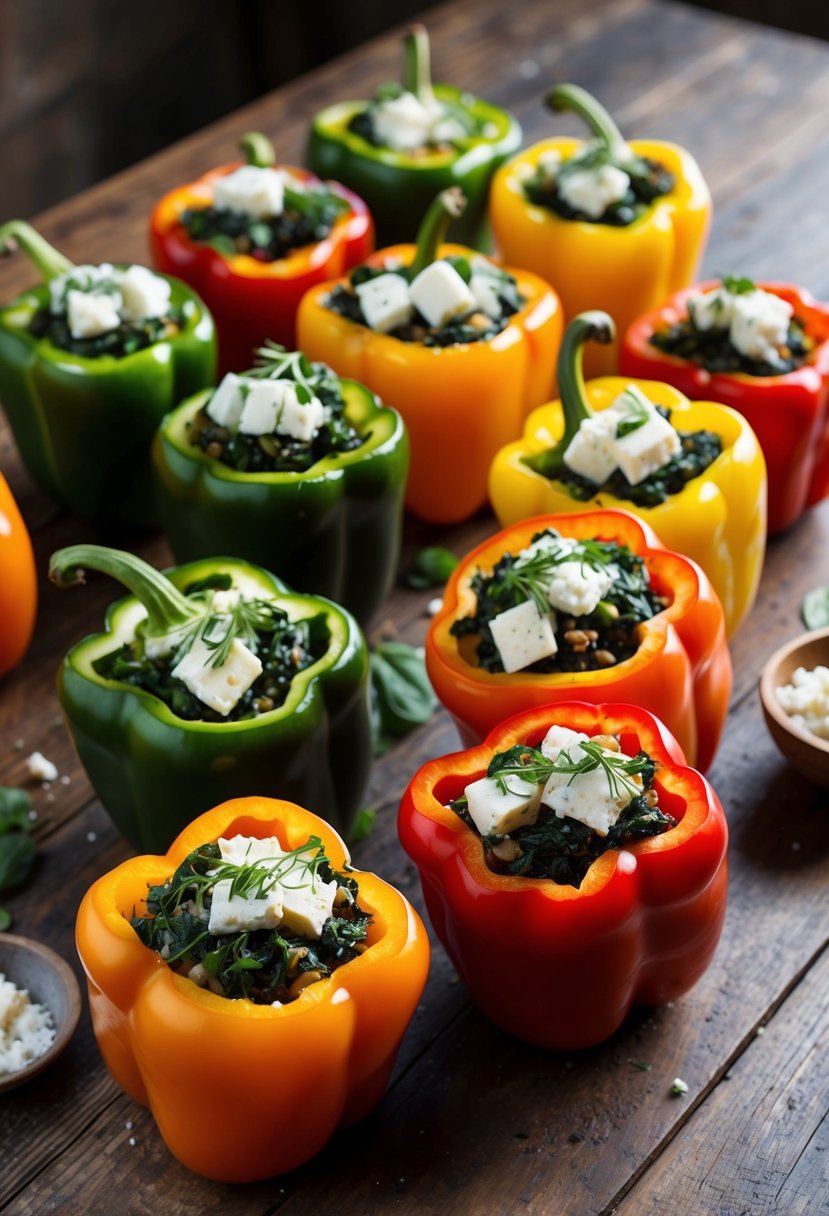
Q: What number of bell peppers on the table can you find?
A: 13